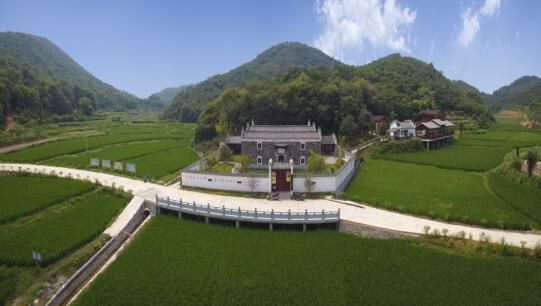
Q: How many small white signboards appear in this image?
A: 4